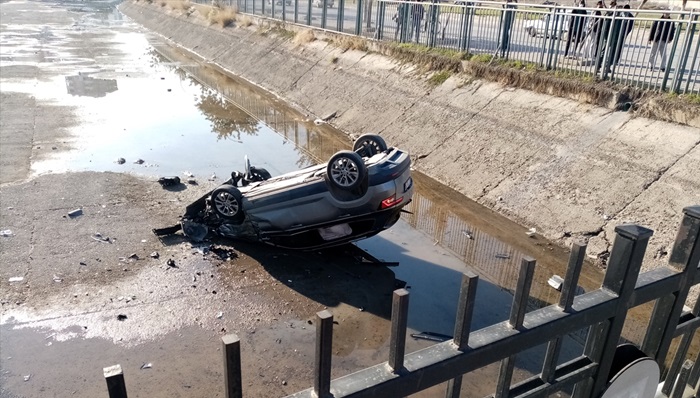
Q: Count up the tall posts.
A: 2